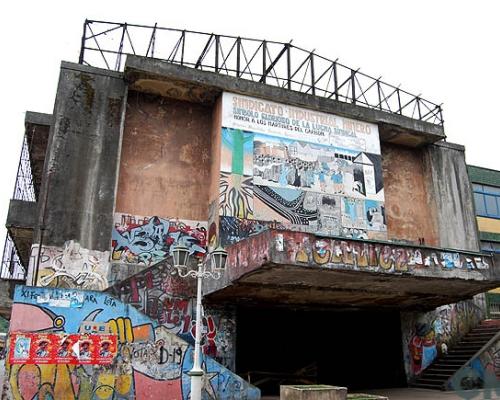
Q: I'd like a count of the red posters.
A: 5